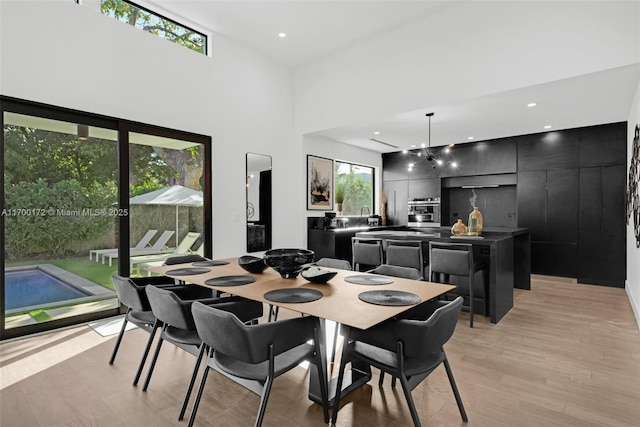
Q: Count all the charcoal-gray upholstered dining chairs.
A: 7